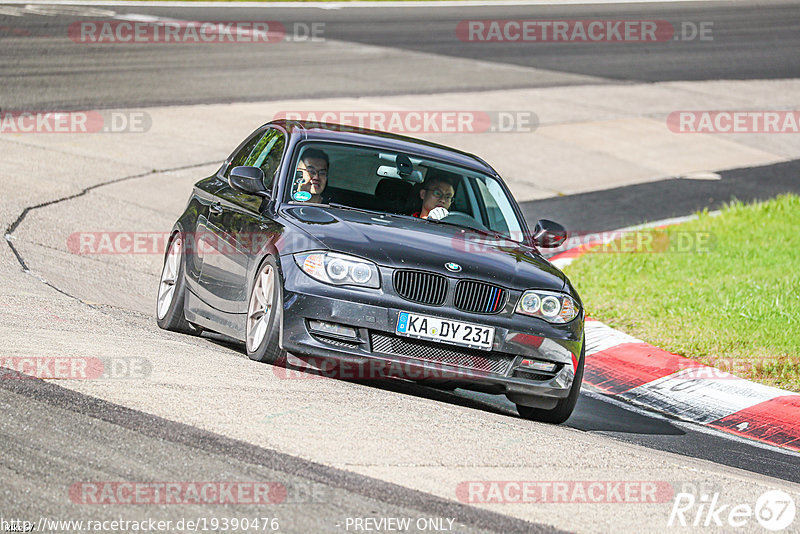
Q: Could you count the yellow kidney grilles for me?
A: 0